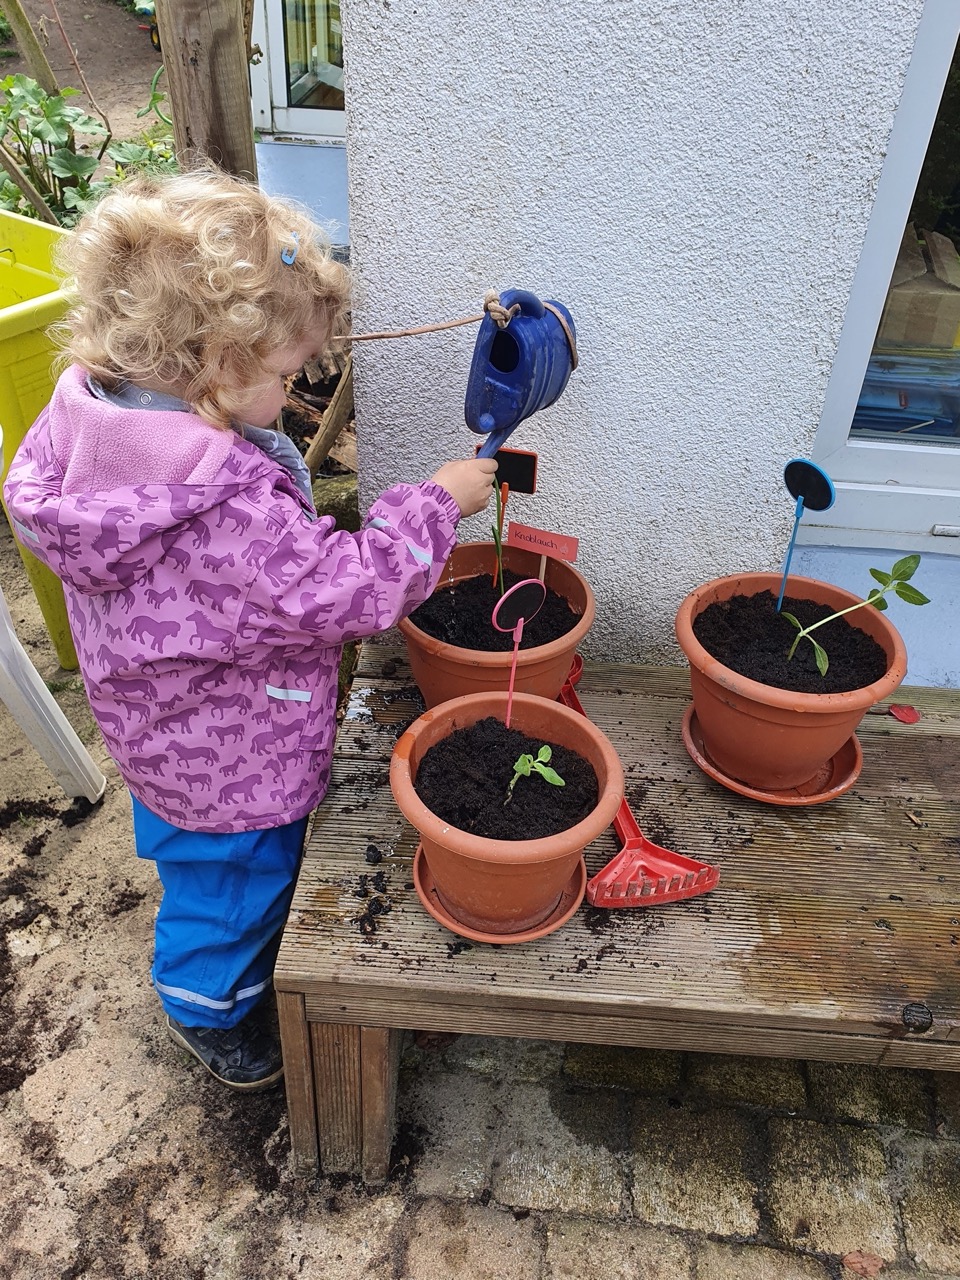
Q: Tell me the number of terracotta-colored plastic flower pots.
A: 3